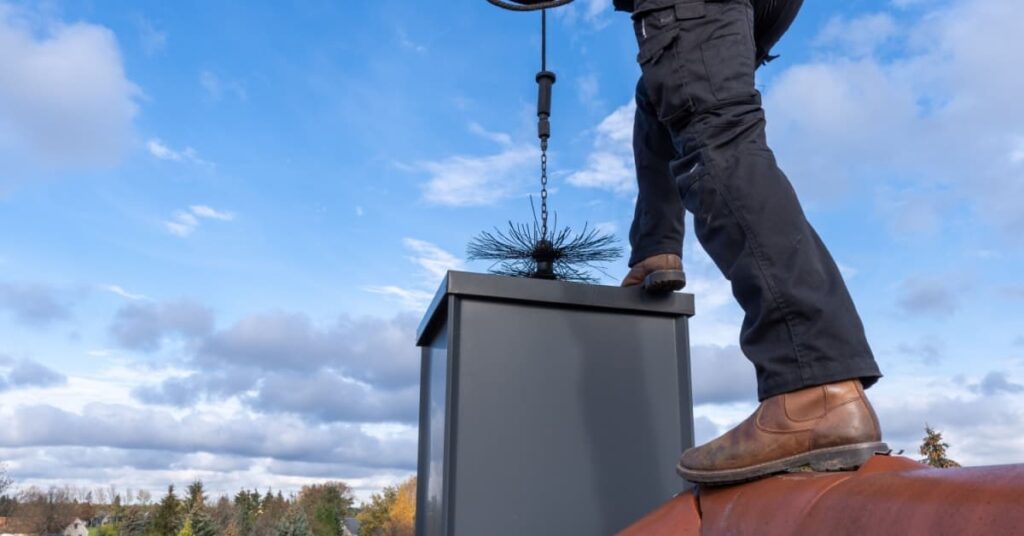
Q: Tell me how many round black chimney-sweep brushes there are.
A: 1